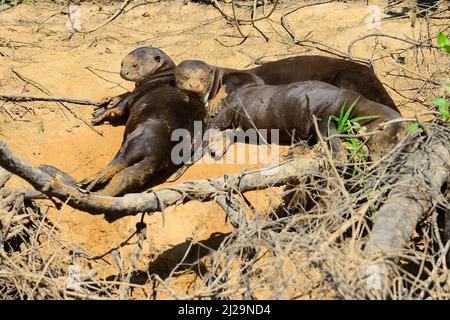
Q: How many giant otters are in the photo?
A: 3